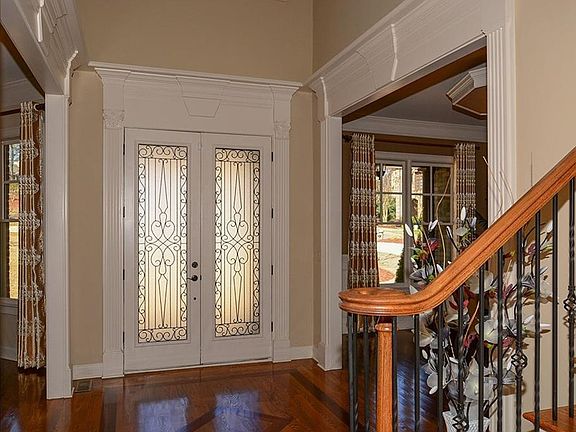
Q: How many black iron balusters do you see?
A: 13